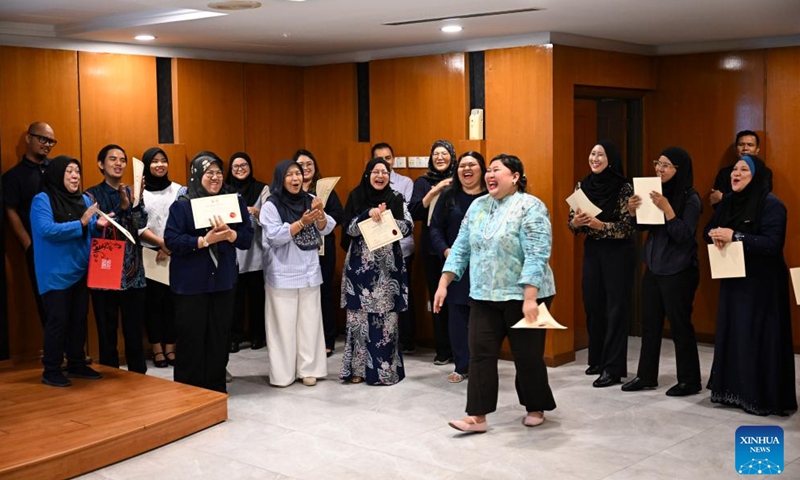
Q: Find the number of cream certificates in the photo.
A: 12